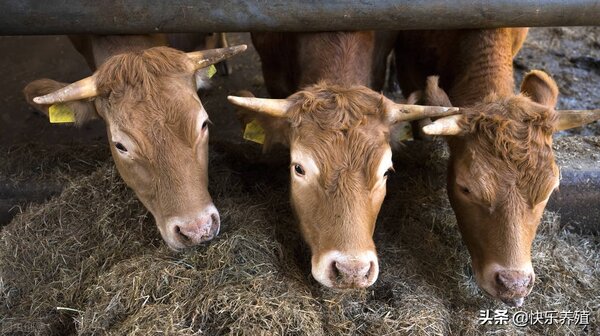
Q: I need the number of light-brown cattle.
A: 3